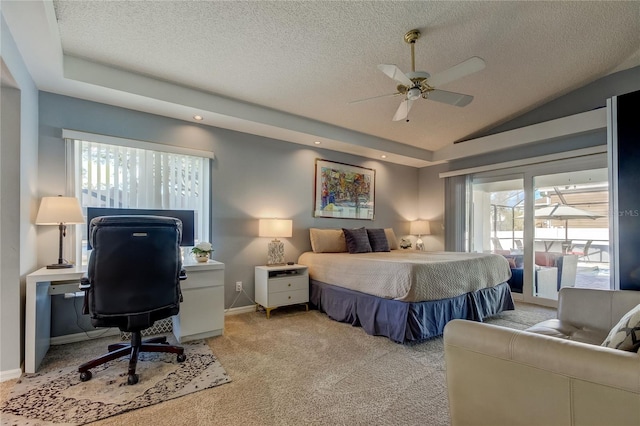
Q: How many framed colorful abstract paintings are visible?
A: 1